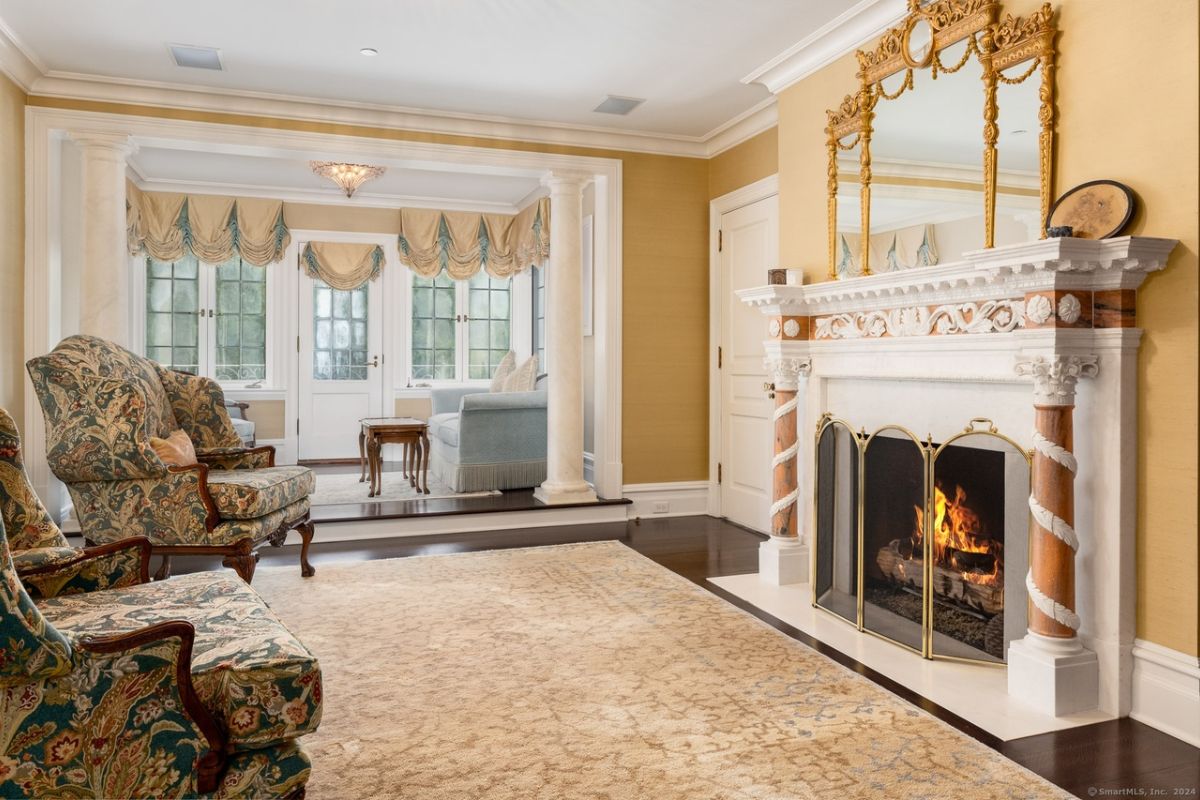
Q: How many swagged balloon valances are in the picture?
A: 3